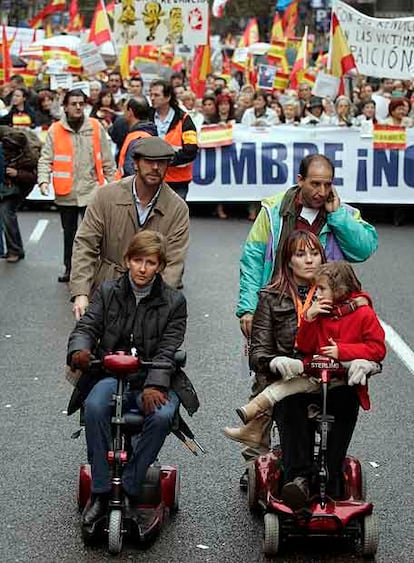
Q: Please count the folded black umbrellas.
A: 2